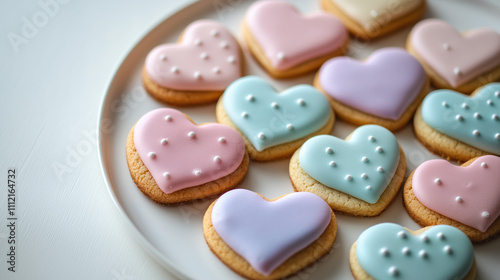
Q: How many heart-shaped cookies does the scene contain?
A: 12